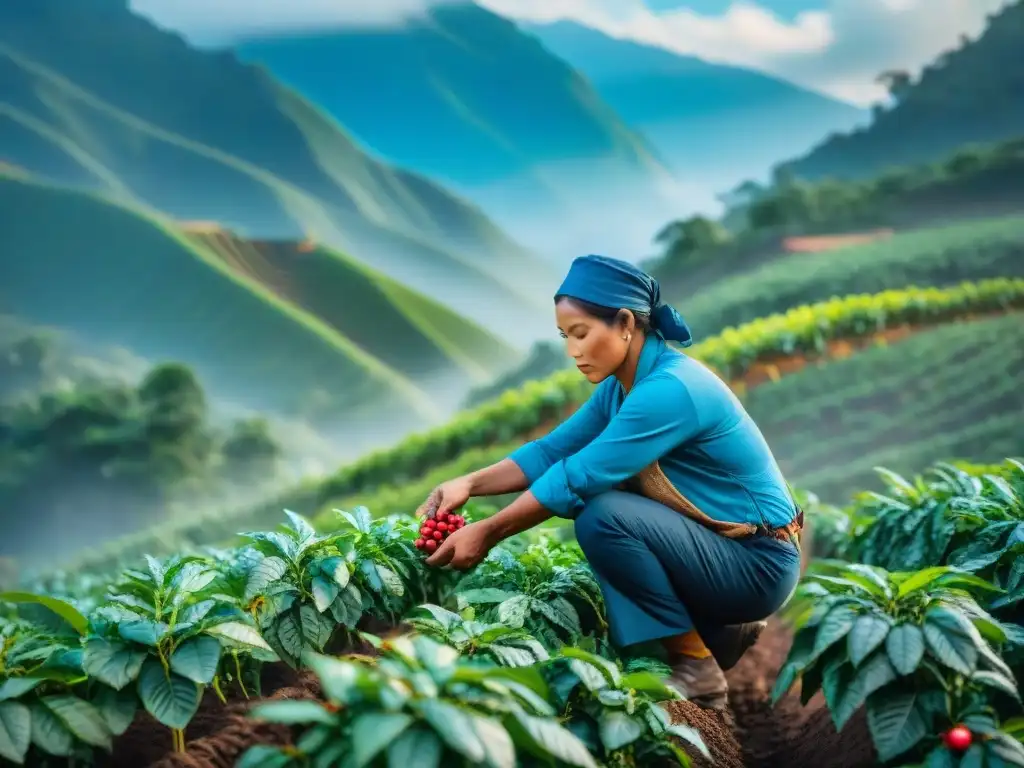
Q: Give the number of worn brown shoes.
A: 2